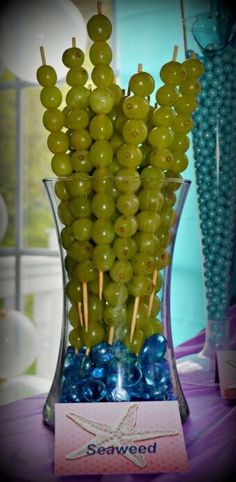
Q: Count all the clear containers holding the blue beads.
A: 2